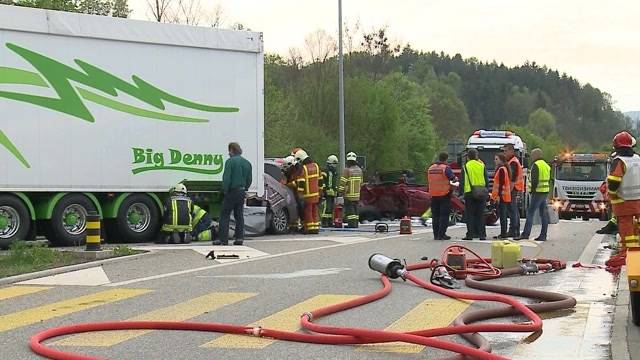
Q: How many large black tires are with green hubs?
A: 3